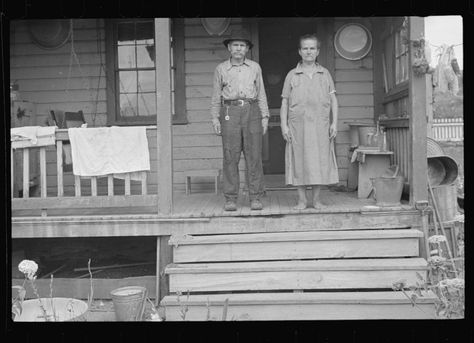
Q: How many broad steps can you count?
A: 3